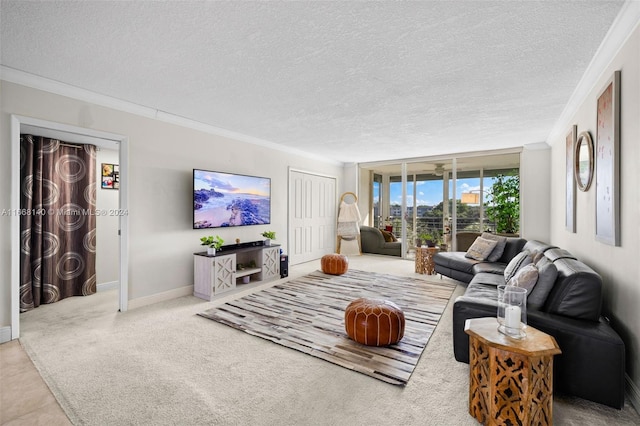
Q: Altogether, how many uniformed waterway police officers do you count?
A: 0